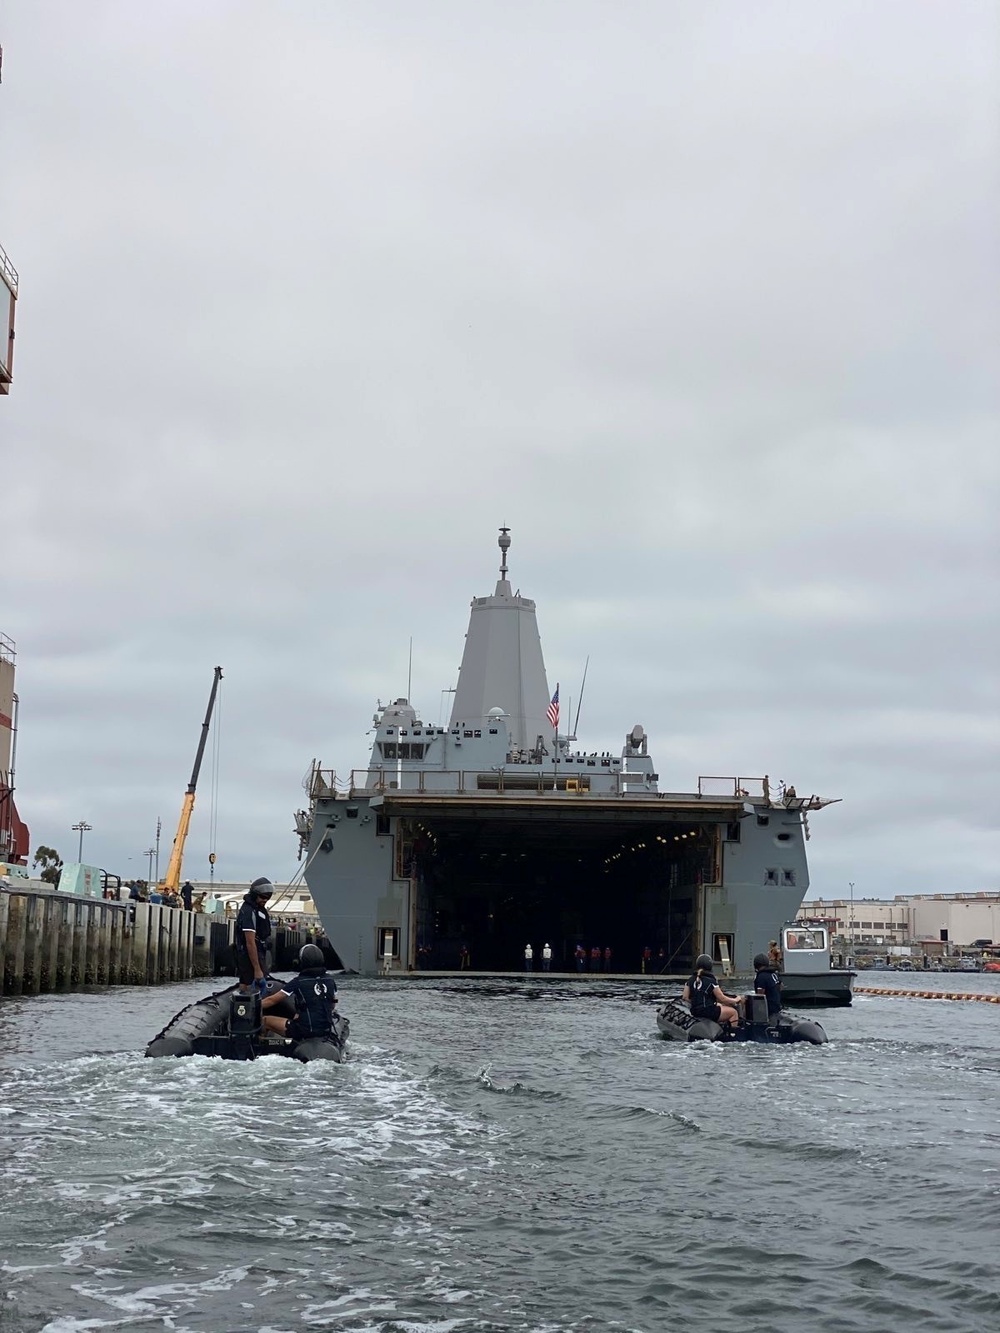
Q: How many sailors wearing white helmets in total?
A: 2